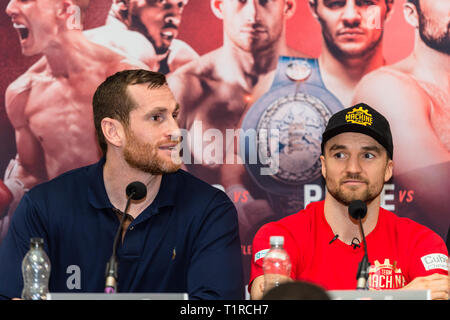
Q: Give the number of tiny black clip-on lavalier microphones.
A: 2